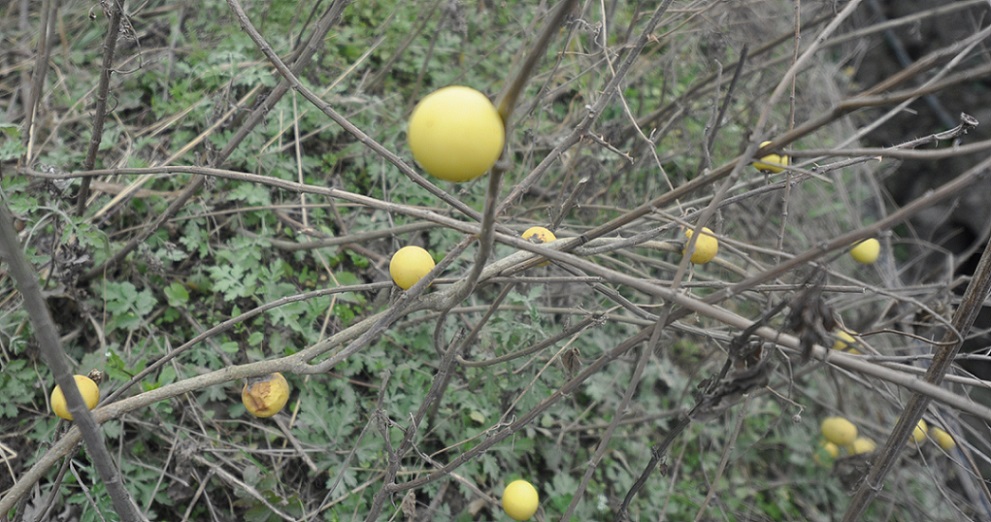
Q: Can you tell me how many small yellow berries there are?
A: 15